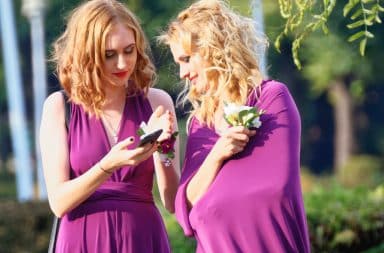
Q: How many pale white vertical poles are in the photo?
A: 3